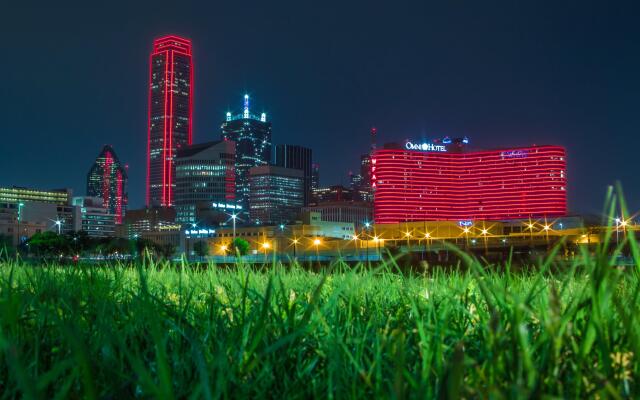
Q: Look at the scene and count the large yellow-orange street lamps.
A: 13